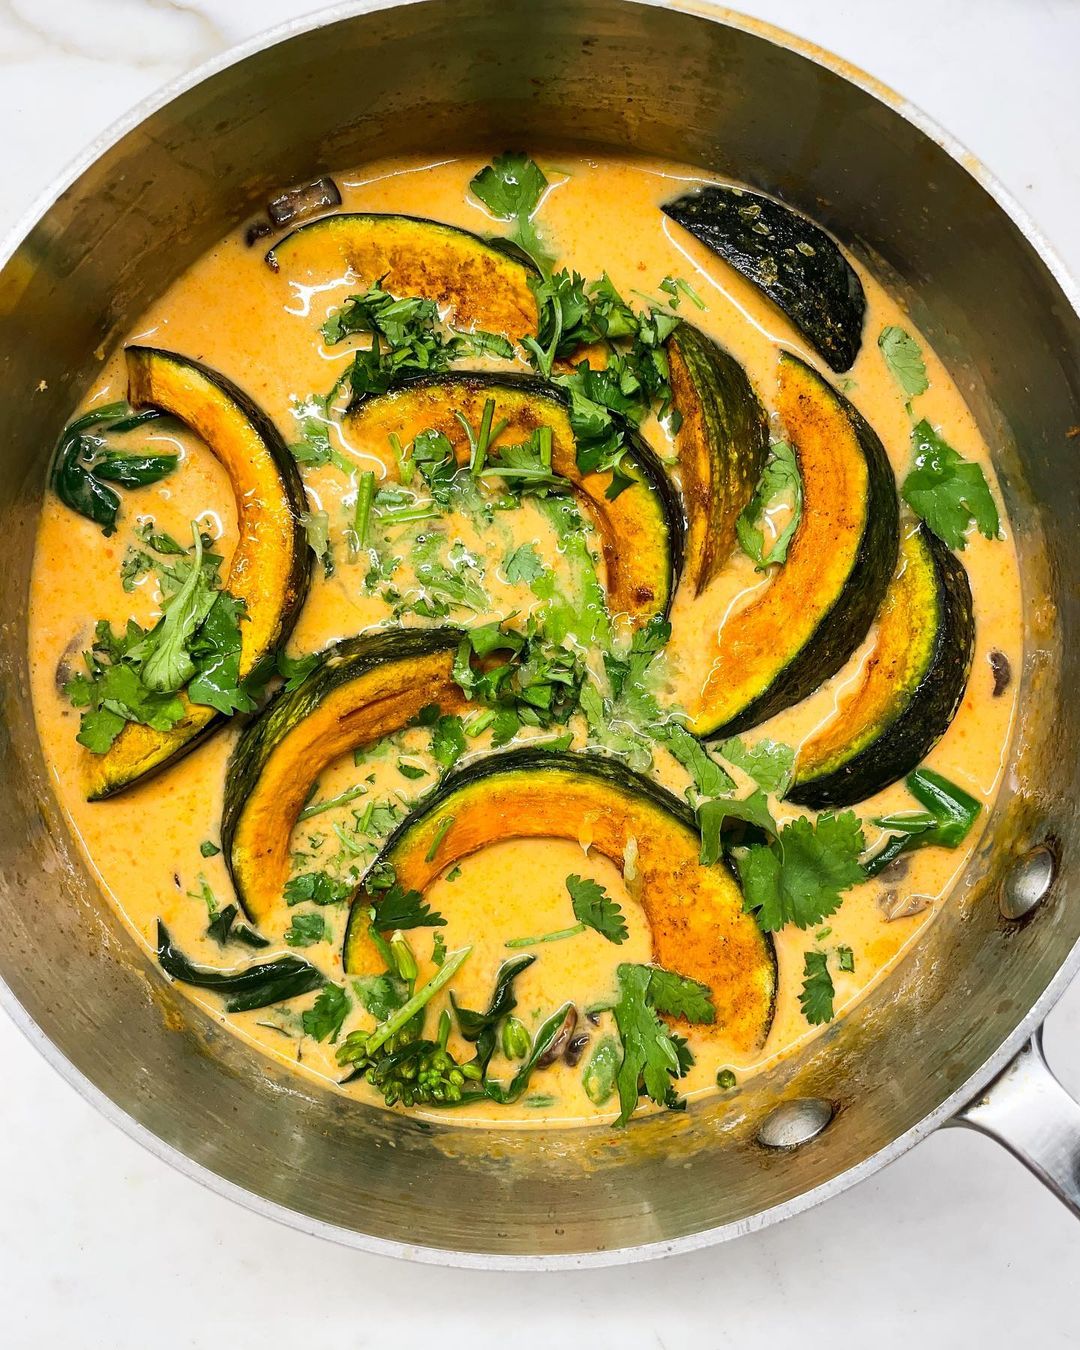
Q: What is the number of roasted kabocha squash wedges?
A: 9